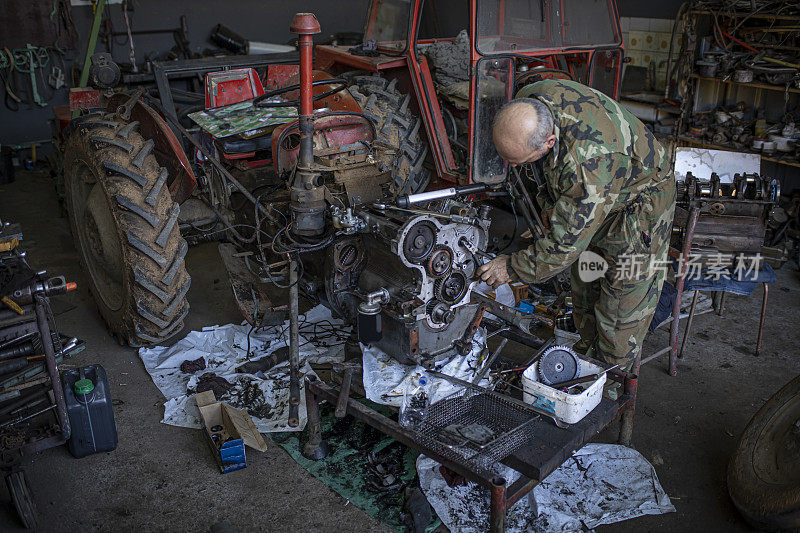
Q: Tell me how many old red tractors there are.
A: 2